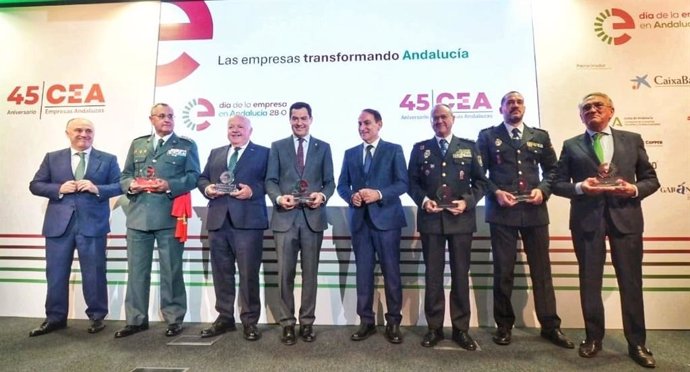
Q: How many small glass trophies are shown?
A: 6